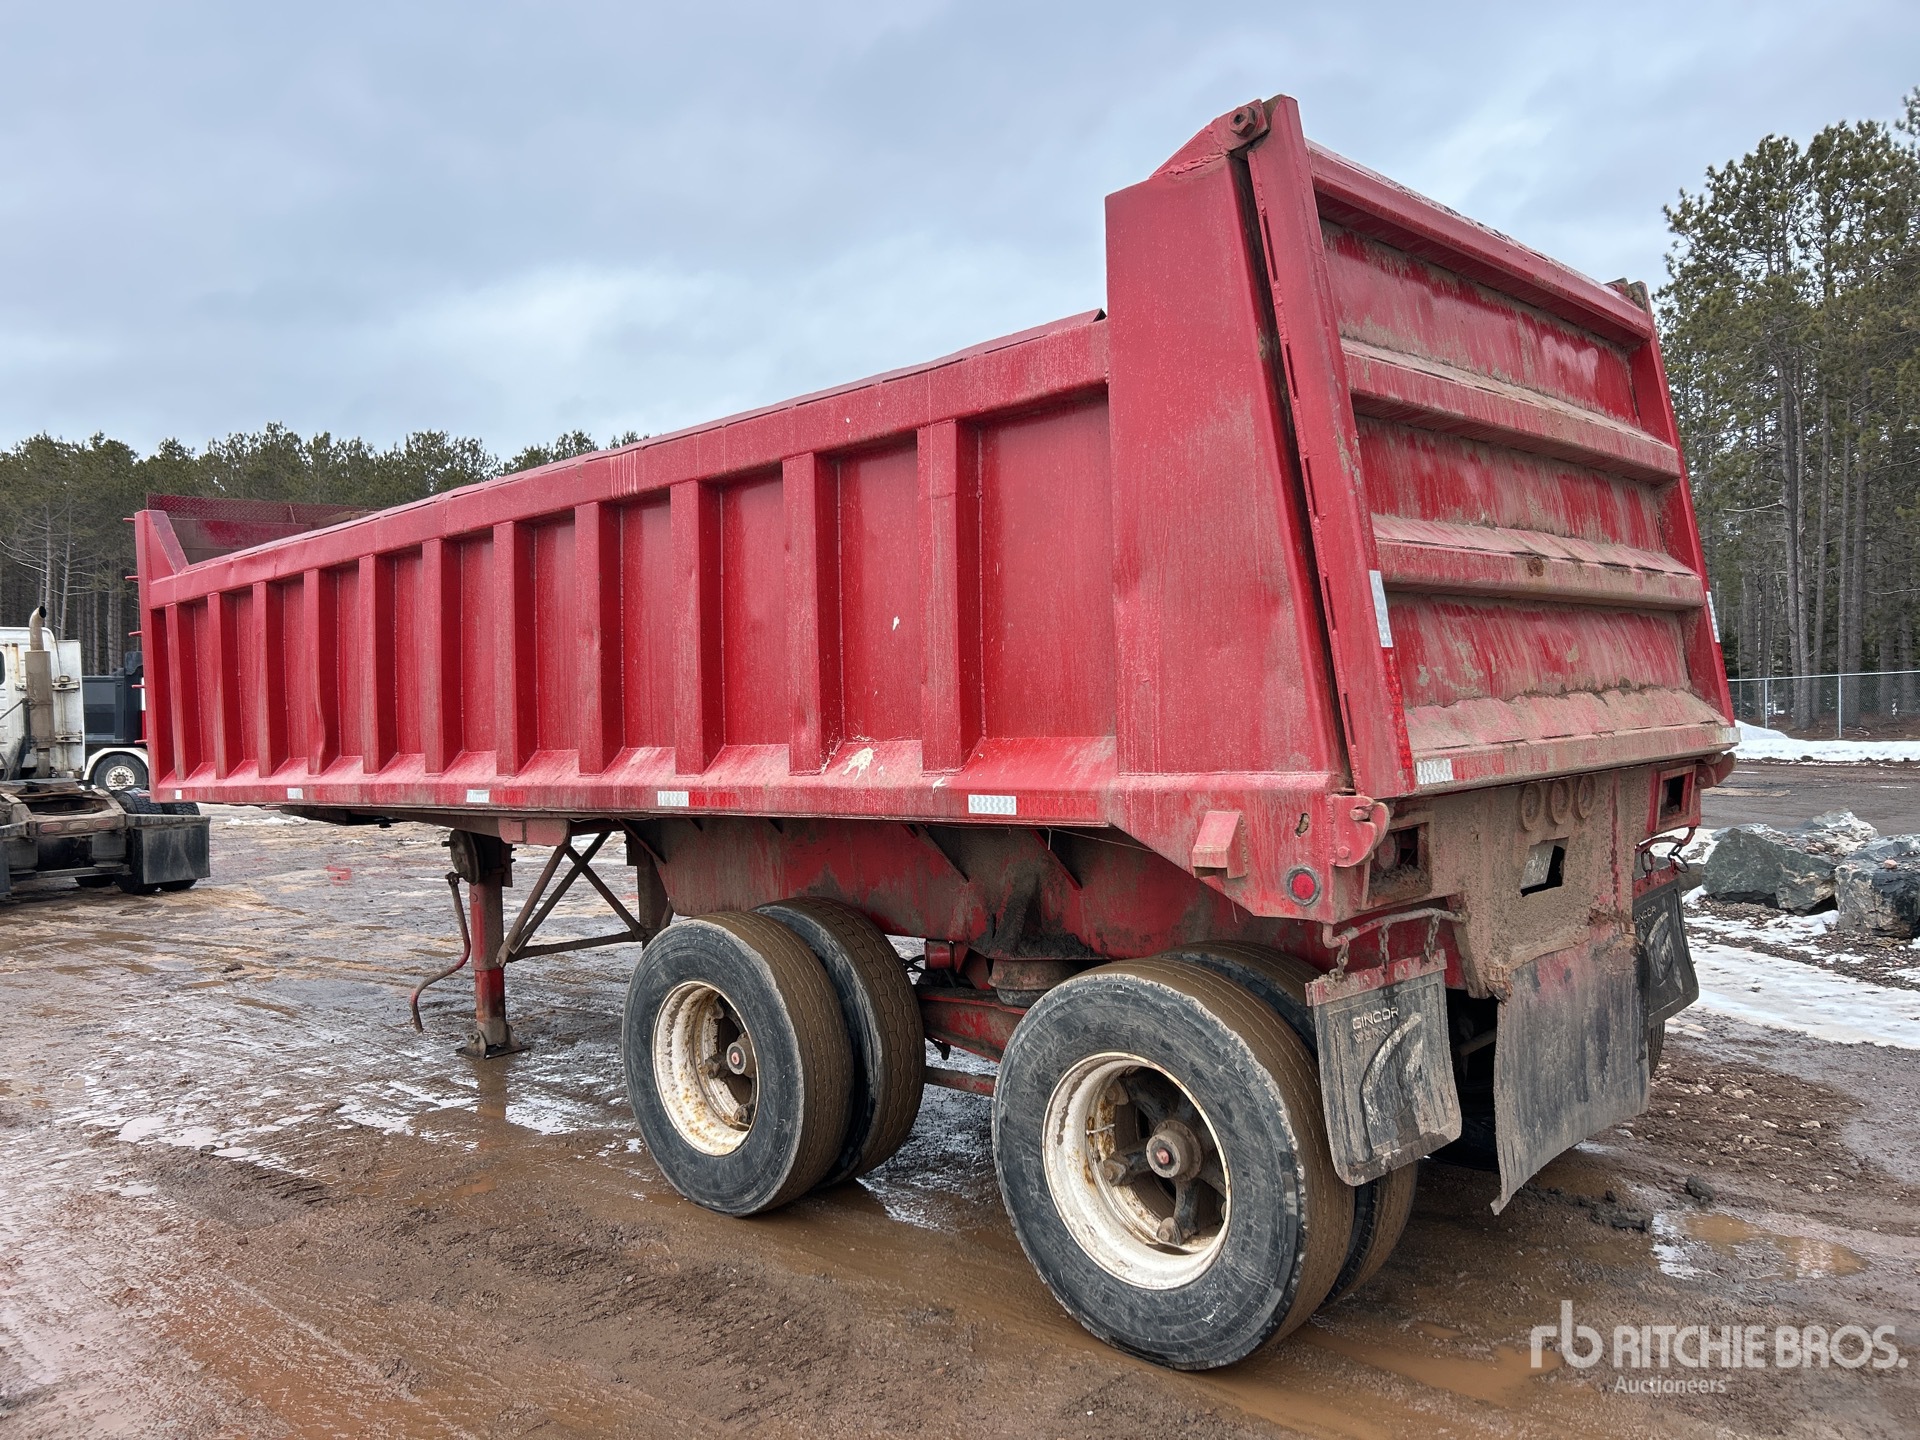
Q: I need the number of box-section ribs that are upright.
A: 11